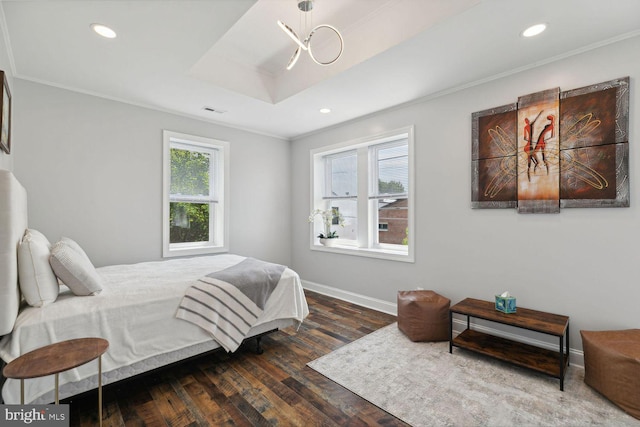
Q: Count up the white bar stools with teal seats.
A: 0